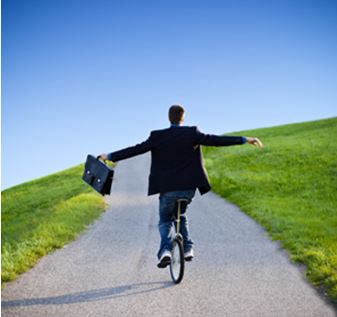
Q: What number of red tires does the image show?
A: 0